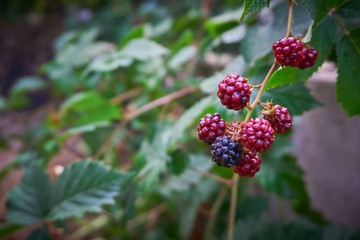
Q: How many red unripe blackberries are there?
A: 7